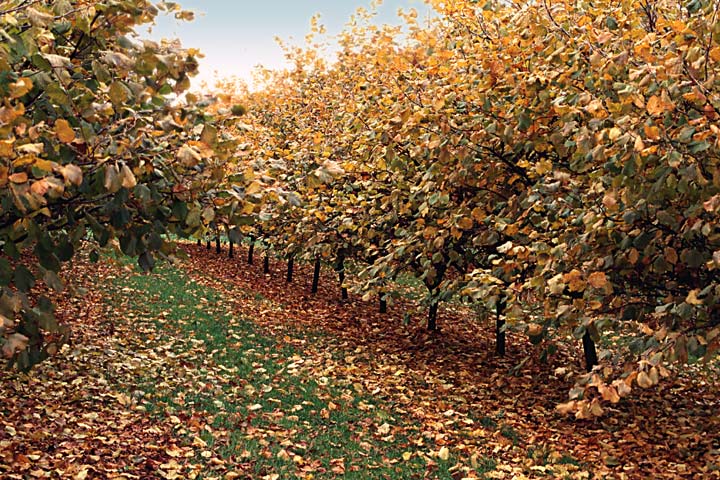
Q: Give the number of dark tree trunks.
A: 13